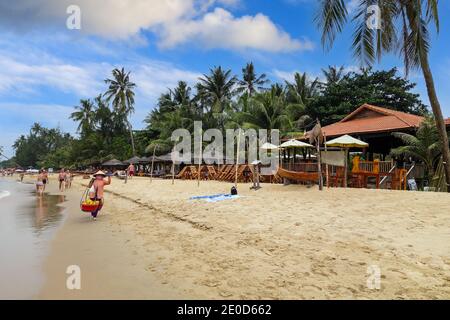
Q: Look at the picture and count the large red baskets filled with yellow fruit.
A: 1